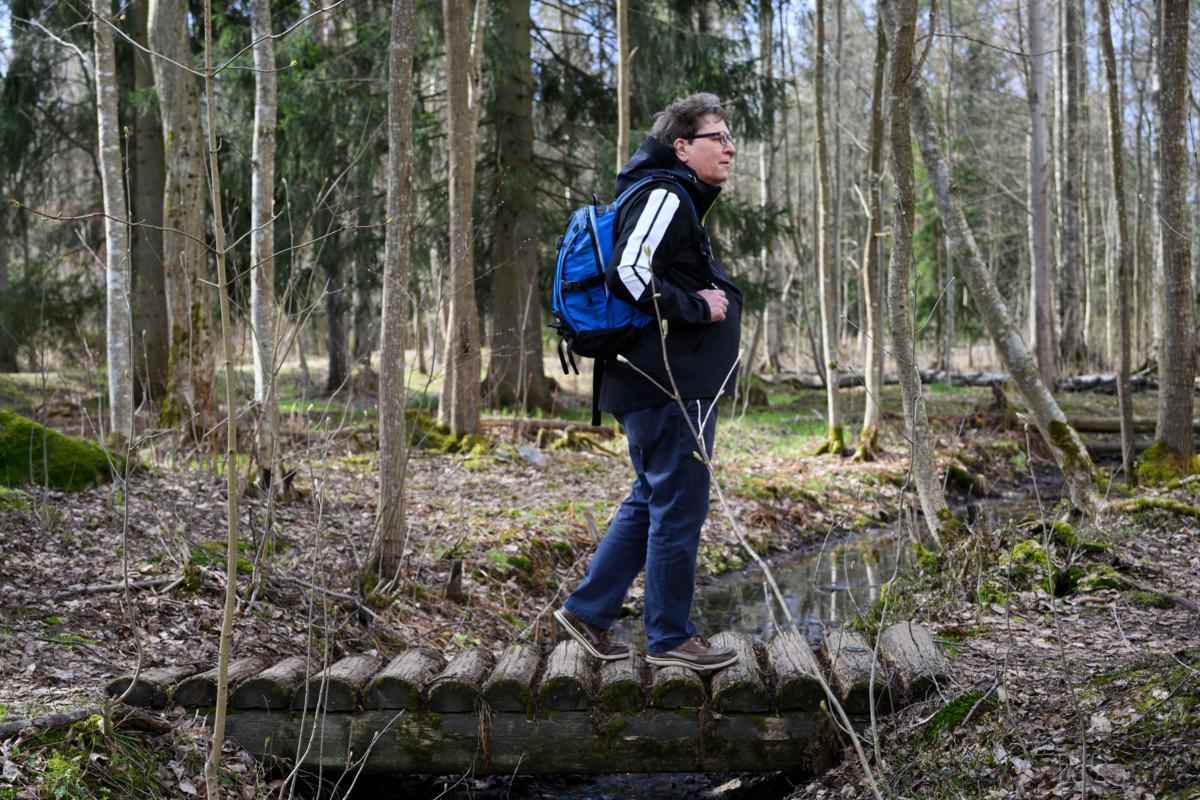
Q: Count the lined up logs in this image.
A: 14